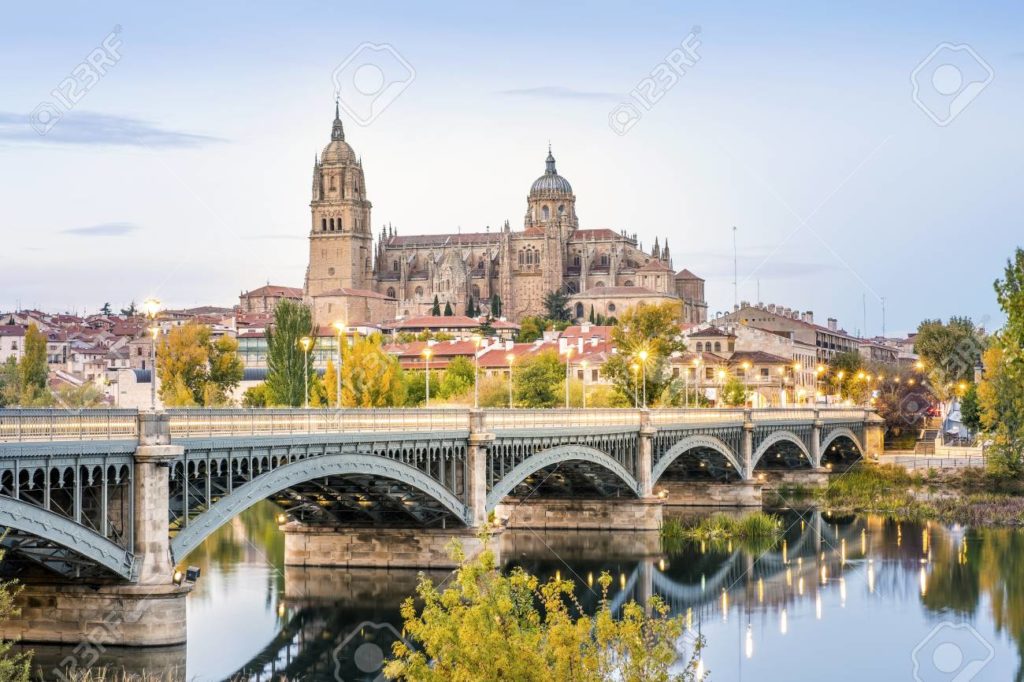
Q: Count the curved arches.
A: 6